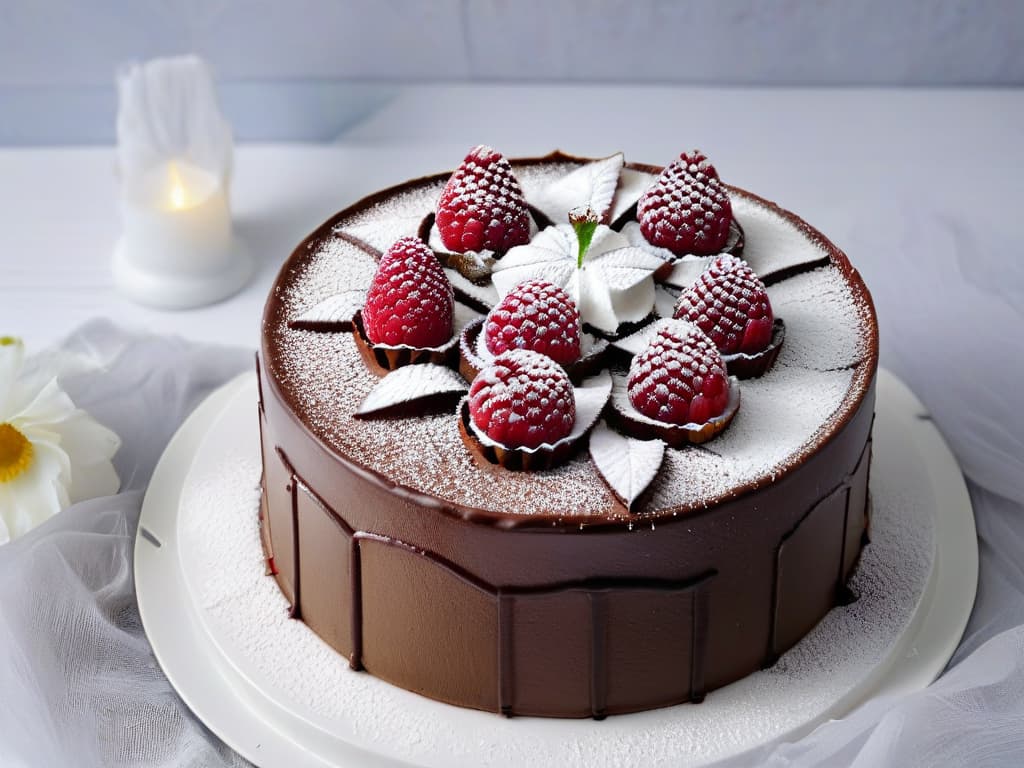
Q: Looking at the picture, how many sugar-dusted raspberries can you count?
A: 7